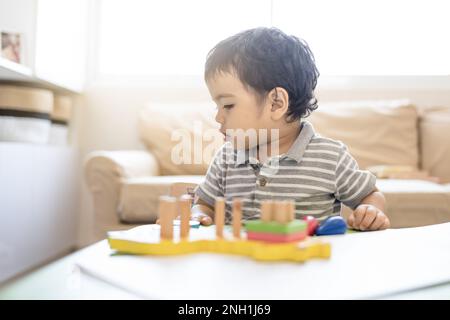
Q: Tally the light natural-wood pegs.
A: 7